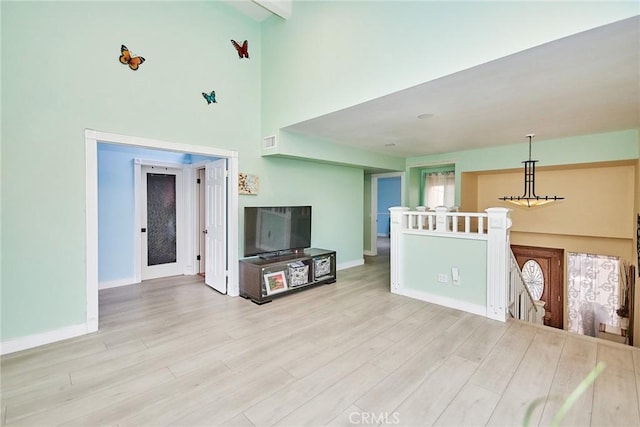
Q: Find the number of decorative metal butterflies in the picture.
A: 3